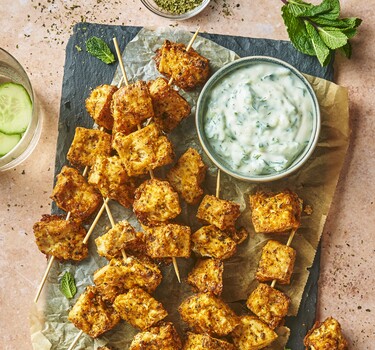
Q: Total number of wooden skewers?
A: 7